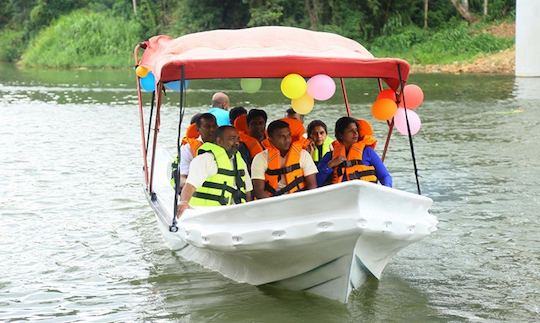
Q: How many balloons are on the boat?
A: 11